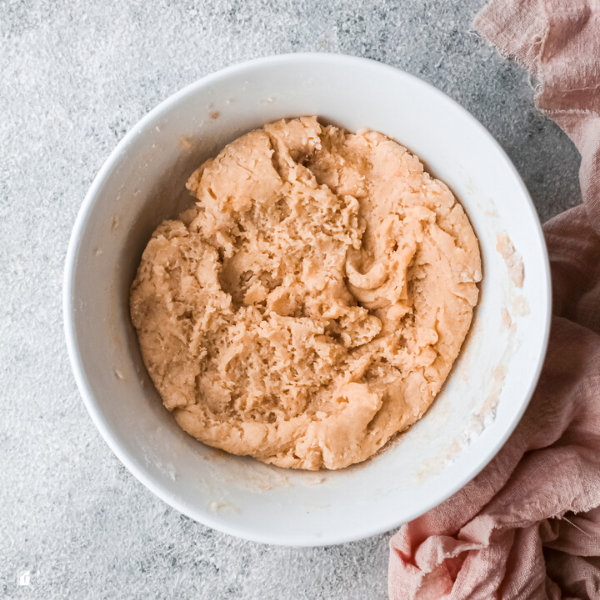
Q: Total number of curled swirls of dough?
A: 1